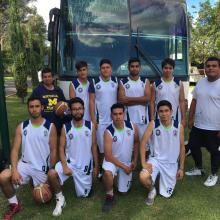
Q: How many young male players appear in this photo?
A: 8